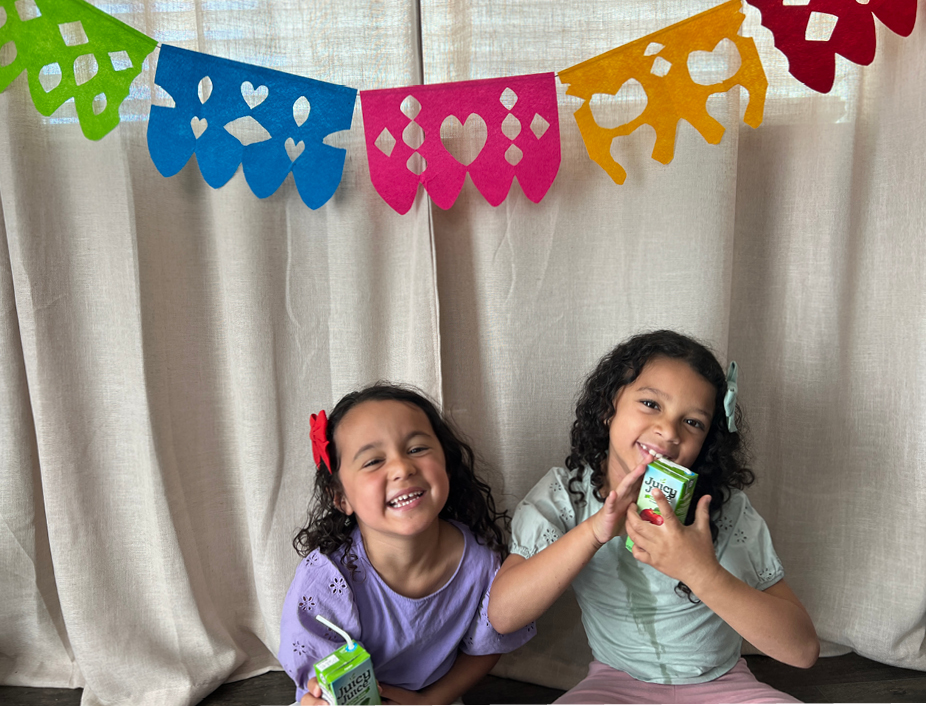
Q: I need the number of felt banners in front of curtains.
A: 5